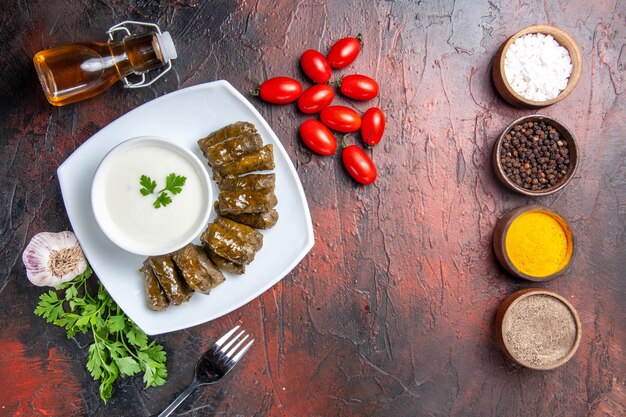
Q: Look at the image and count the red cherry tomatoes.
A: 9